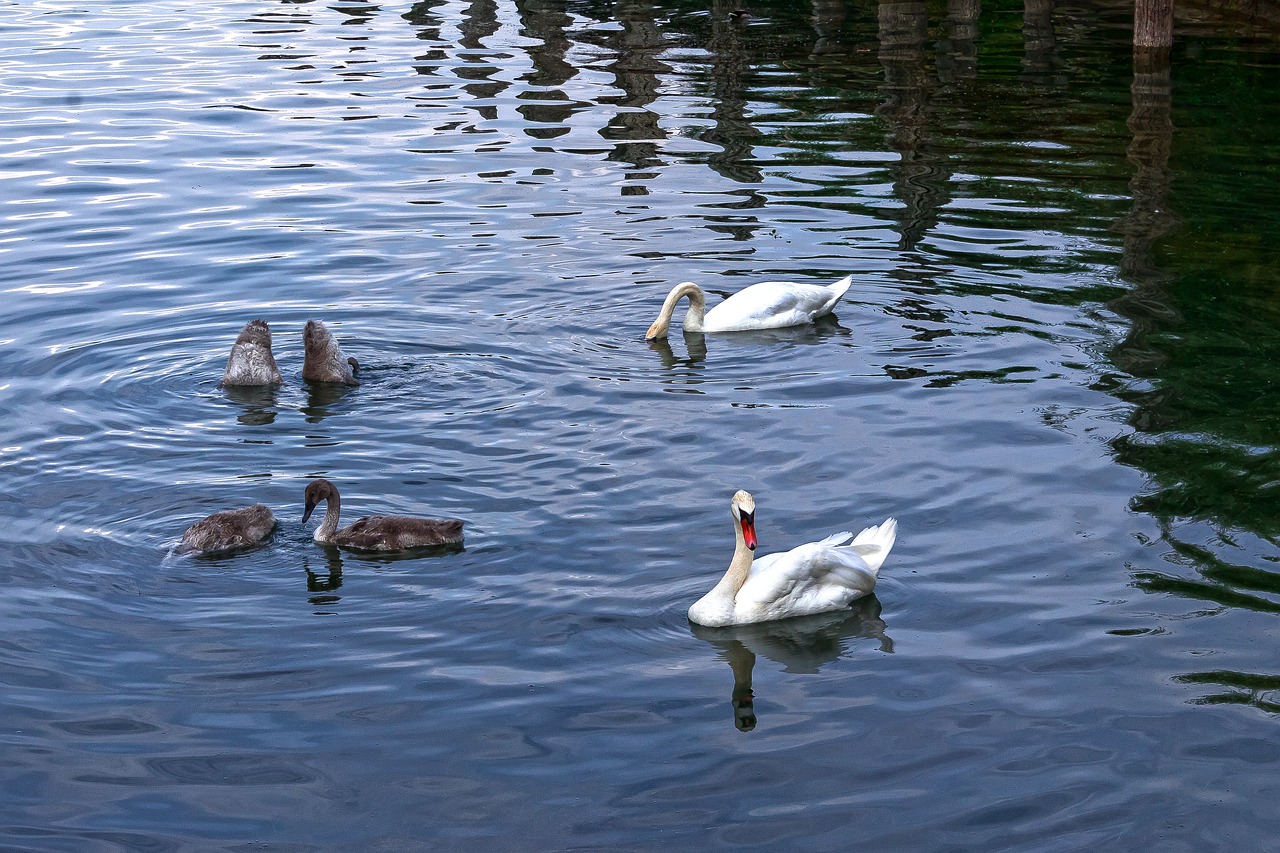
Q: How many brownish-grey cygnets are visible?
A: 4